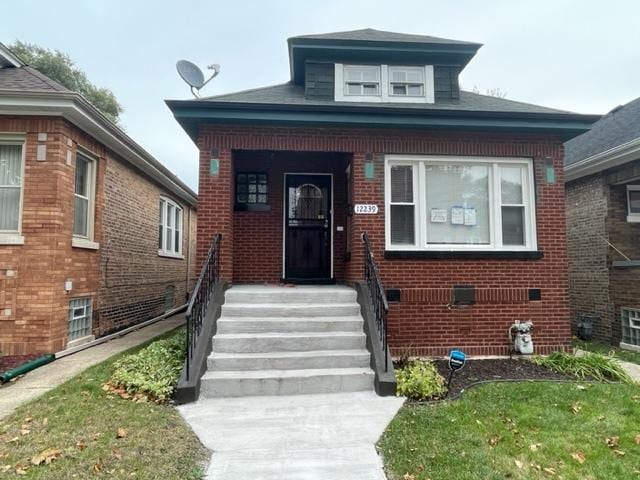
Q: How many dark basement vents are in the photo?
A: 3